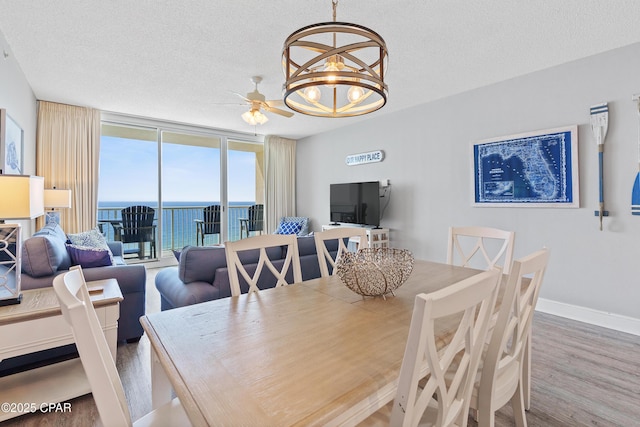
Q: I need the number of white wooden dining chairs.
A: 6